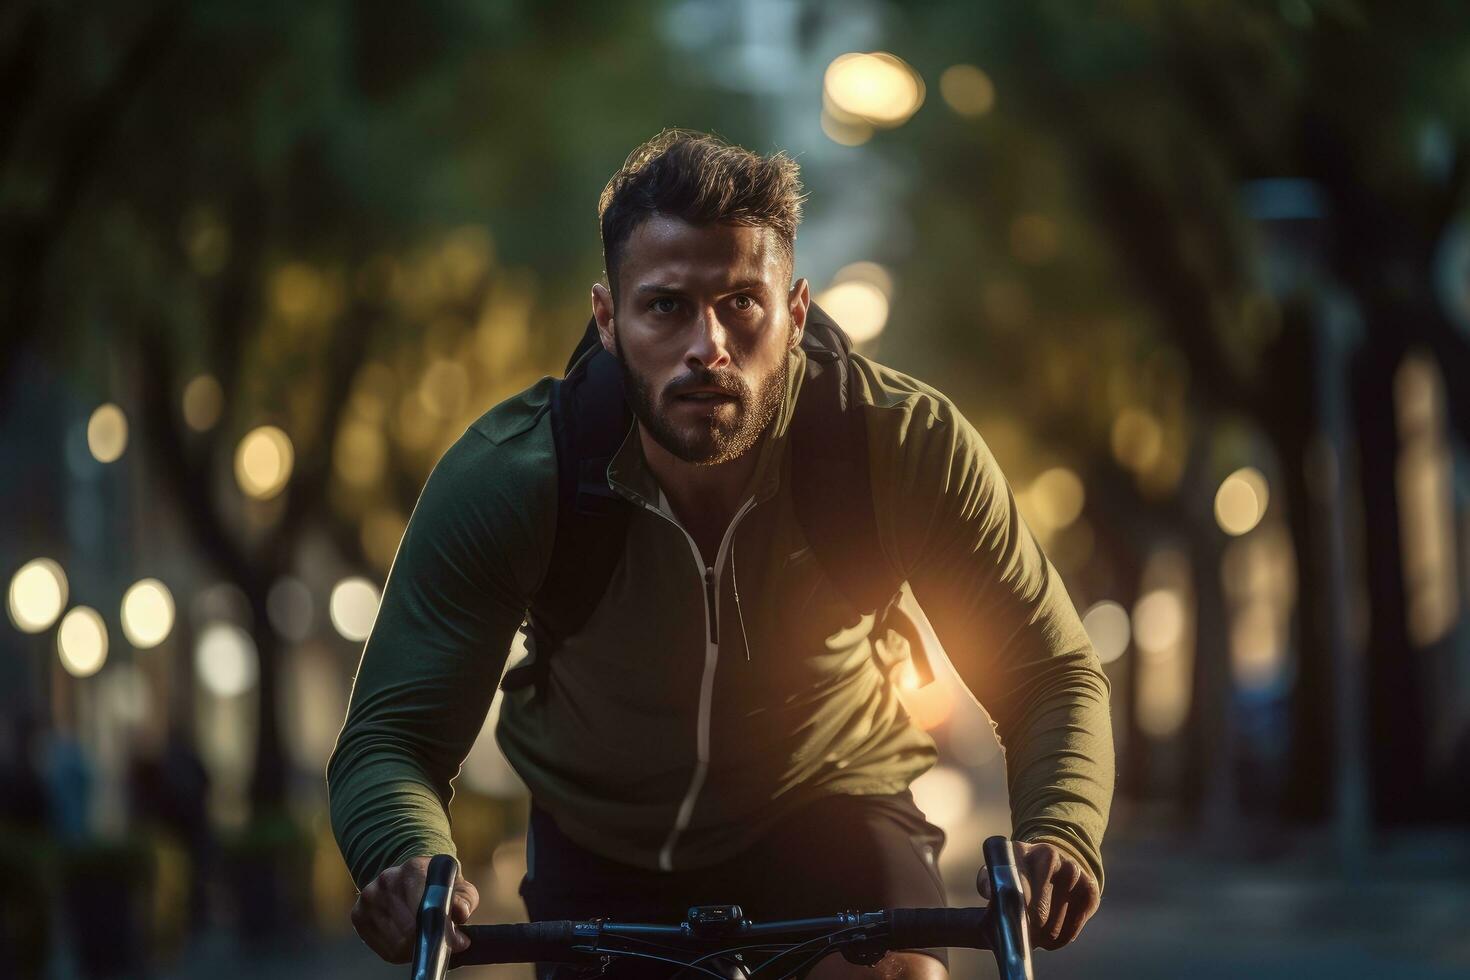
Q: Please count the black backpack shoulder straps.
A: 2